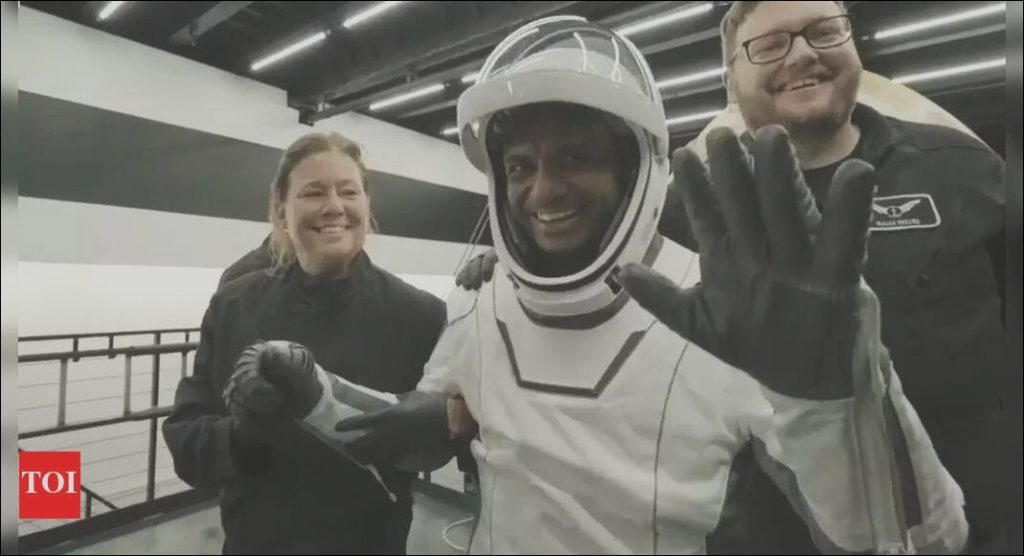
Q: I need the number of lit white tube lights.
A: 11